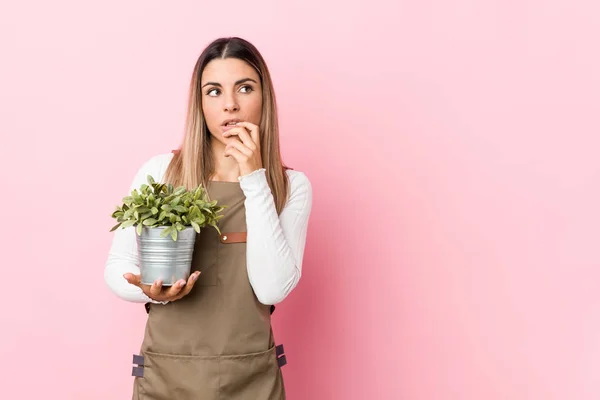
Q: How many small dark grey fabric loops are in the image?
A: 4